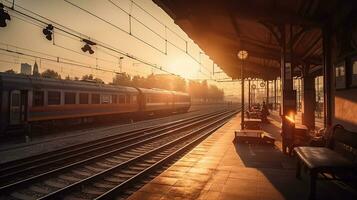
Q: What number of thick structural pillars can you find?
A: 3